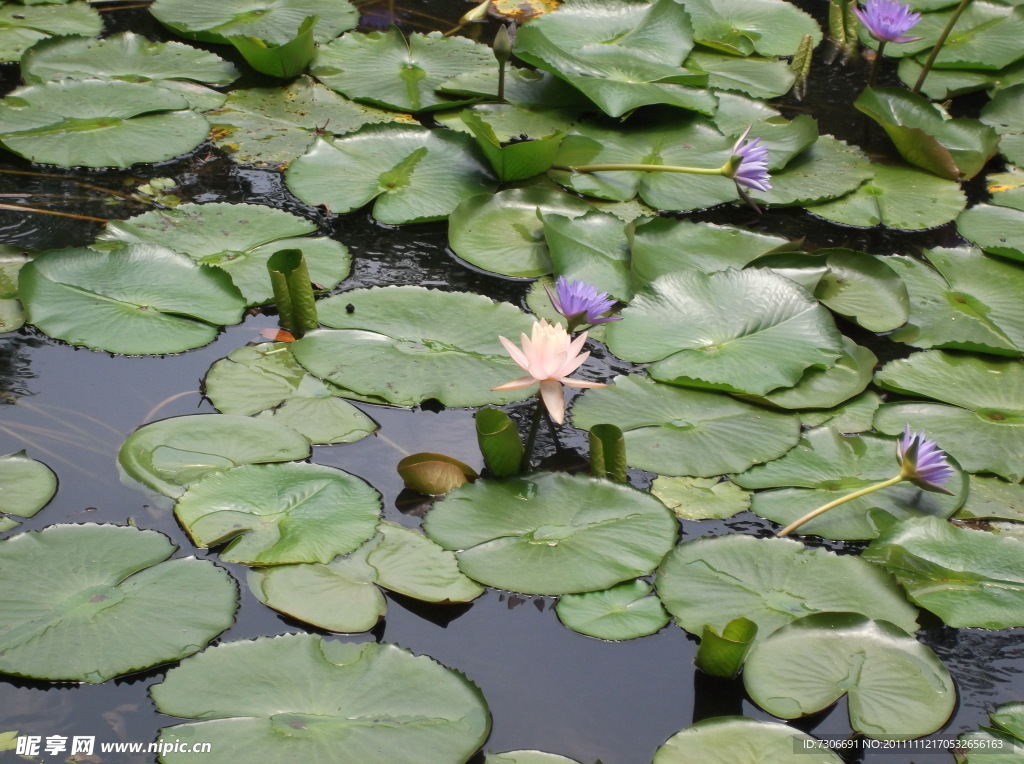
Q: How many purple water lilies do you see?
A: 4